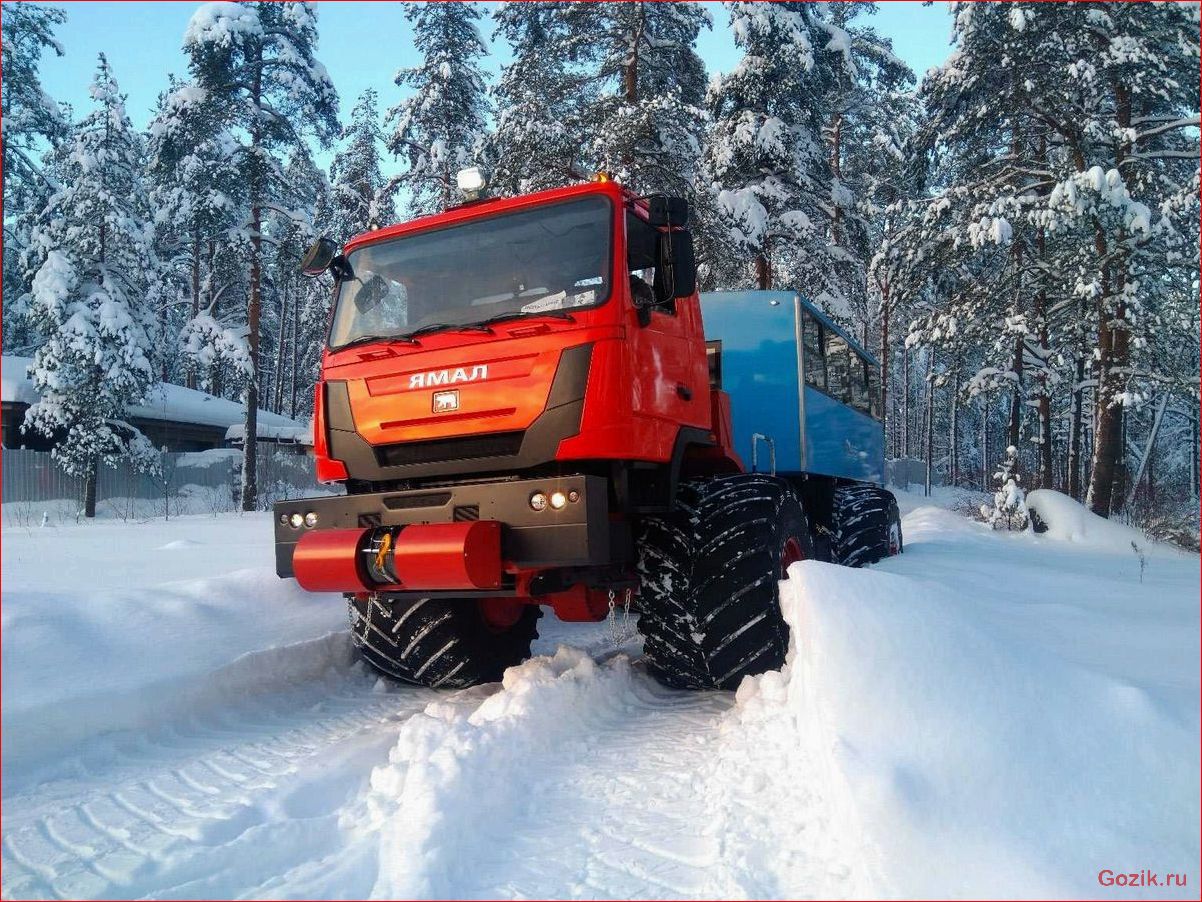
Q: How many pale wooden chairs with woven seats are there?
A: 0